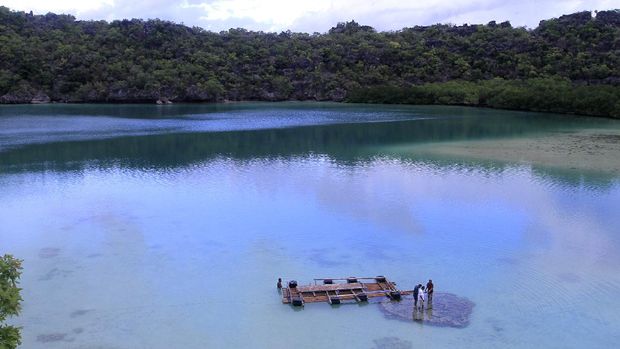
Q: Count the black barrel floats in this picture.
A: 8